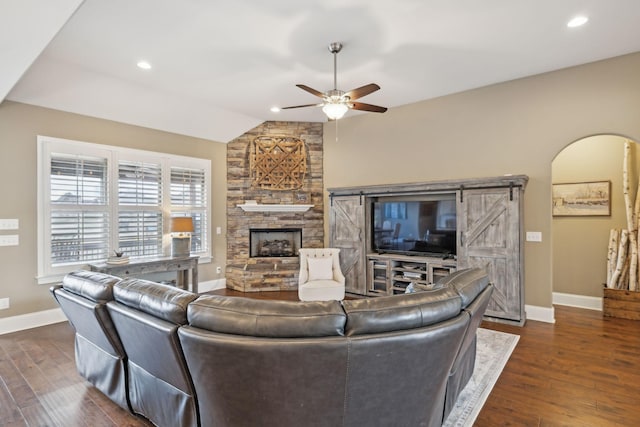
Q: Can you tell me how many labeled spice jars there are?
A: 0